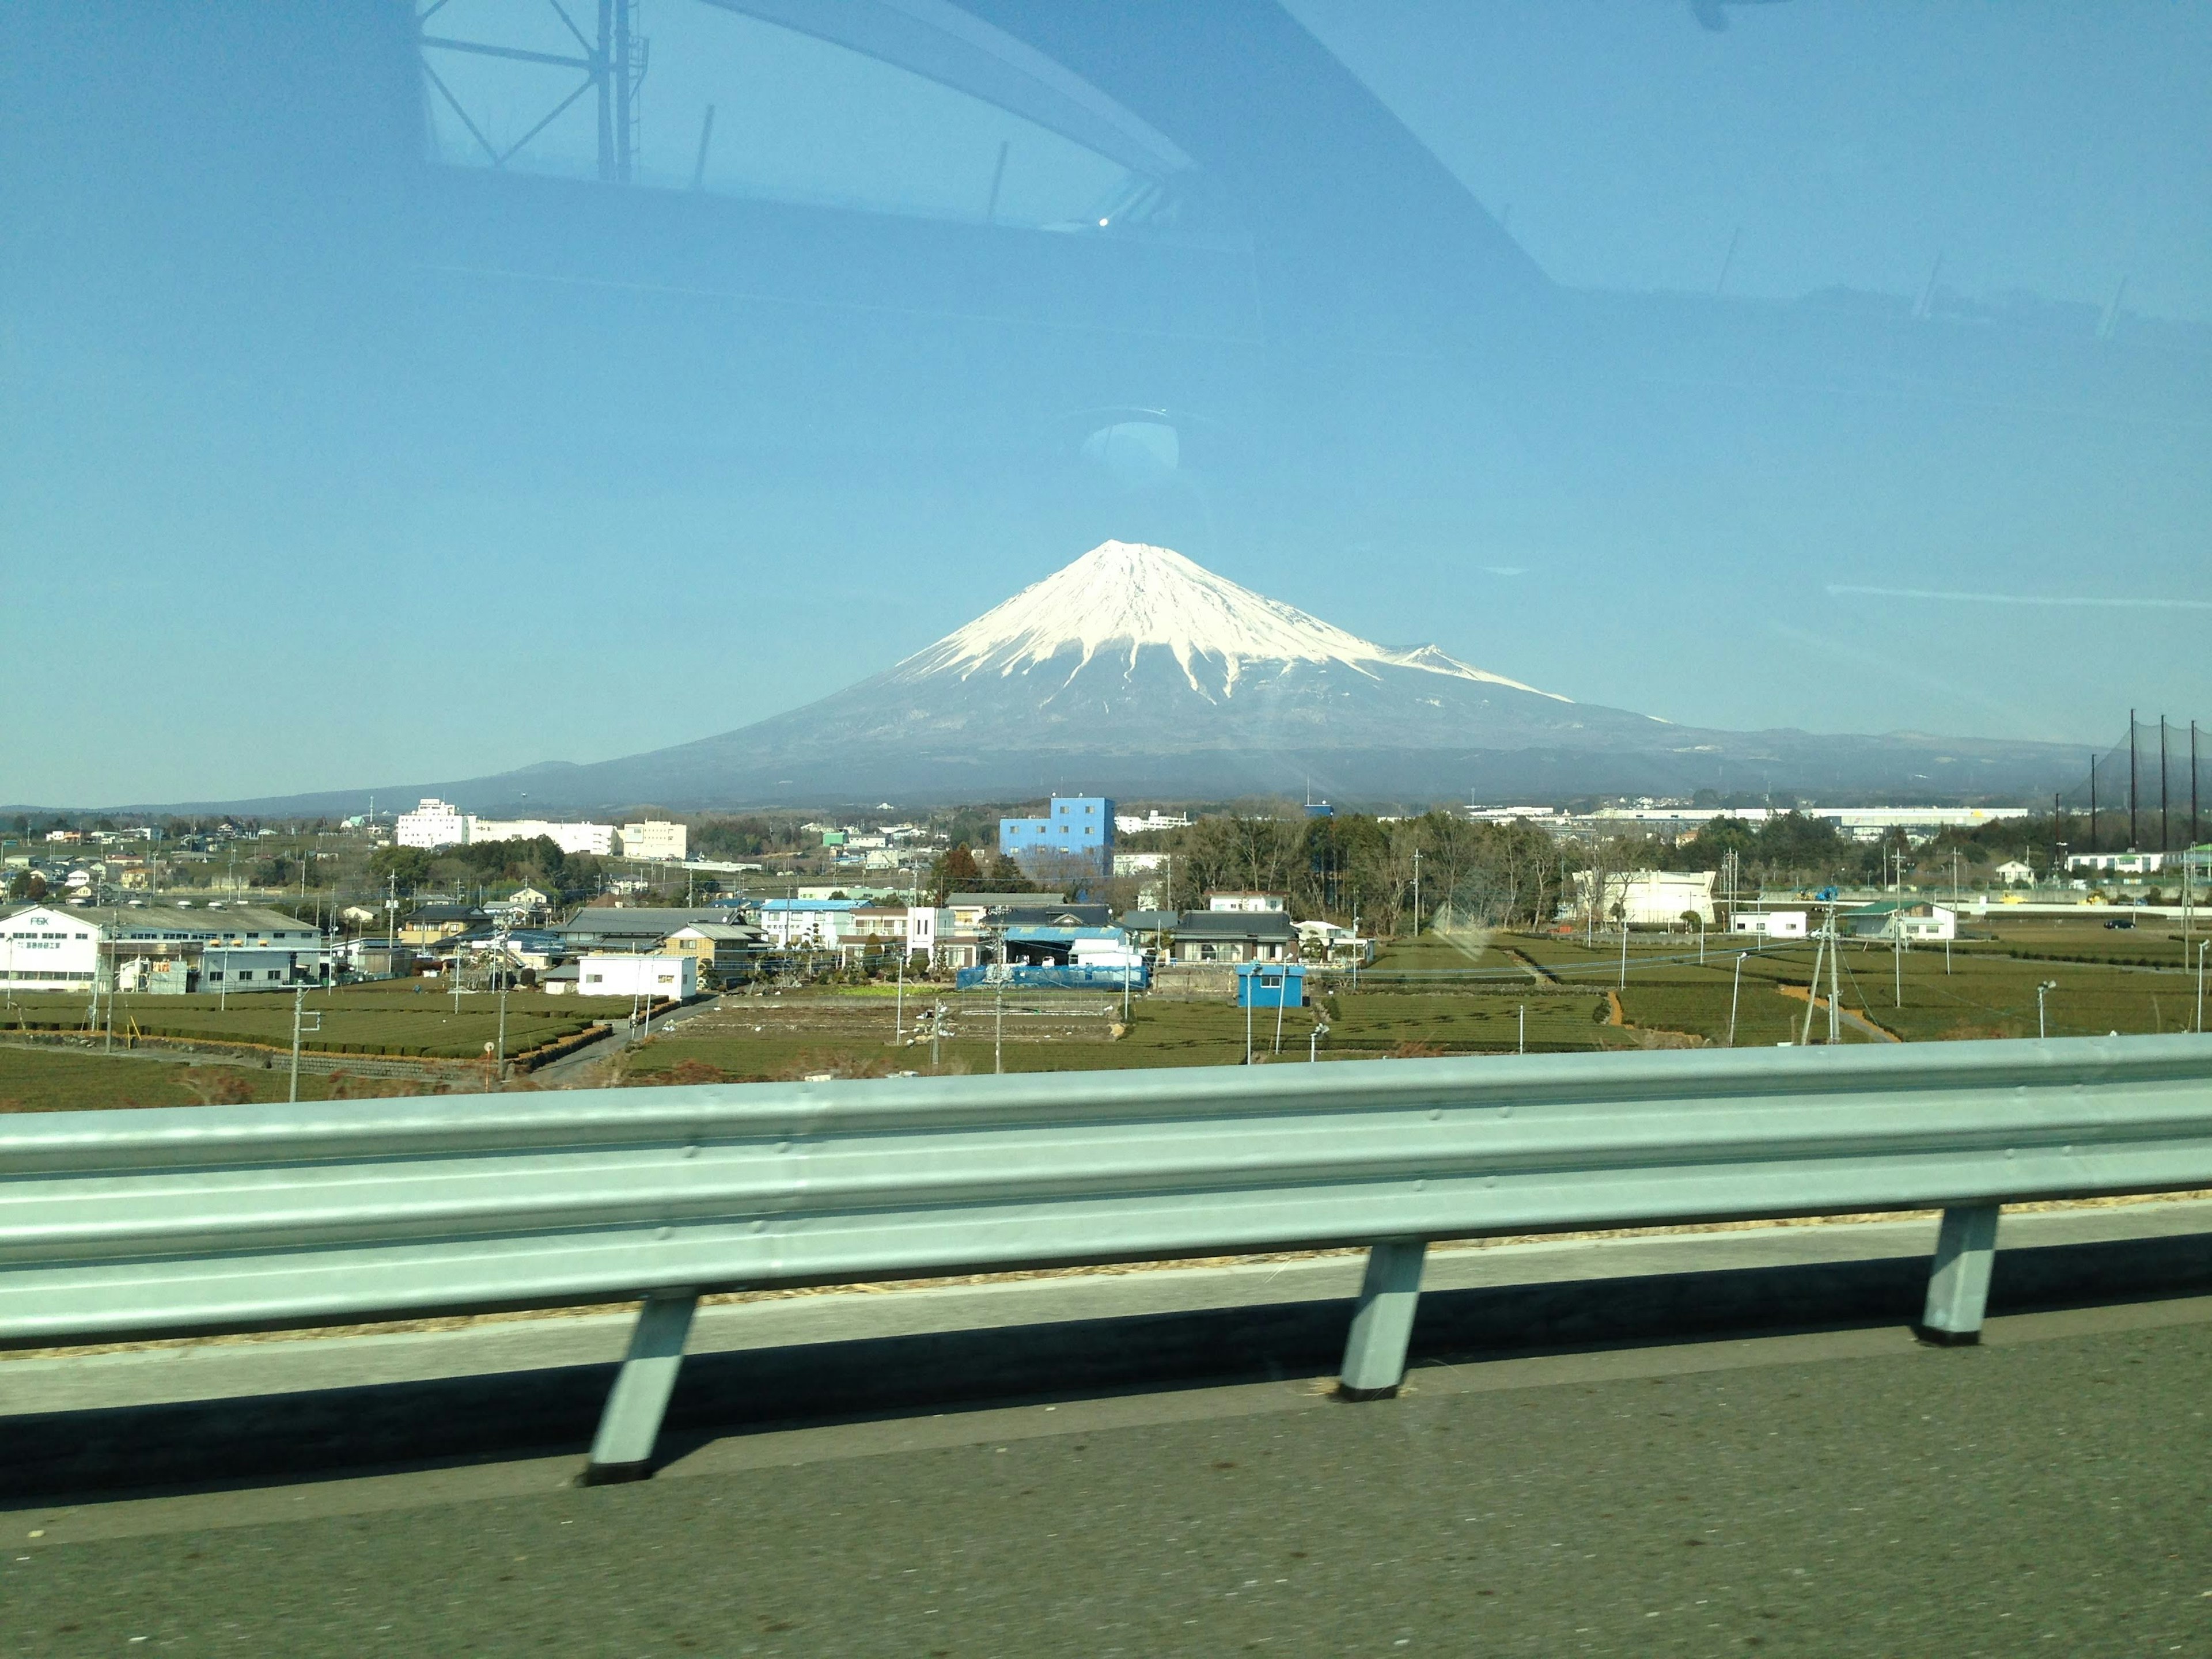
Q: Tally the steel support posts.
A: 3